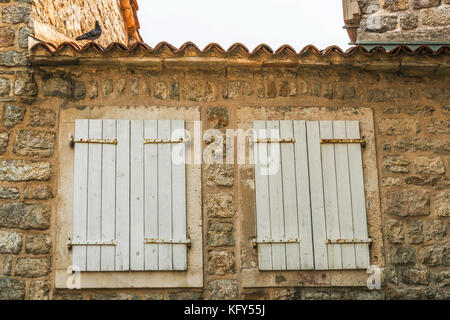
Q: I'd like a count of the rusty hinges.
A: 8